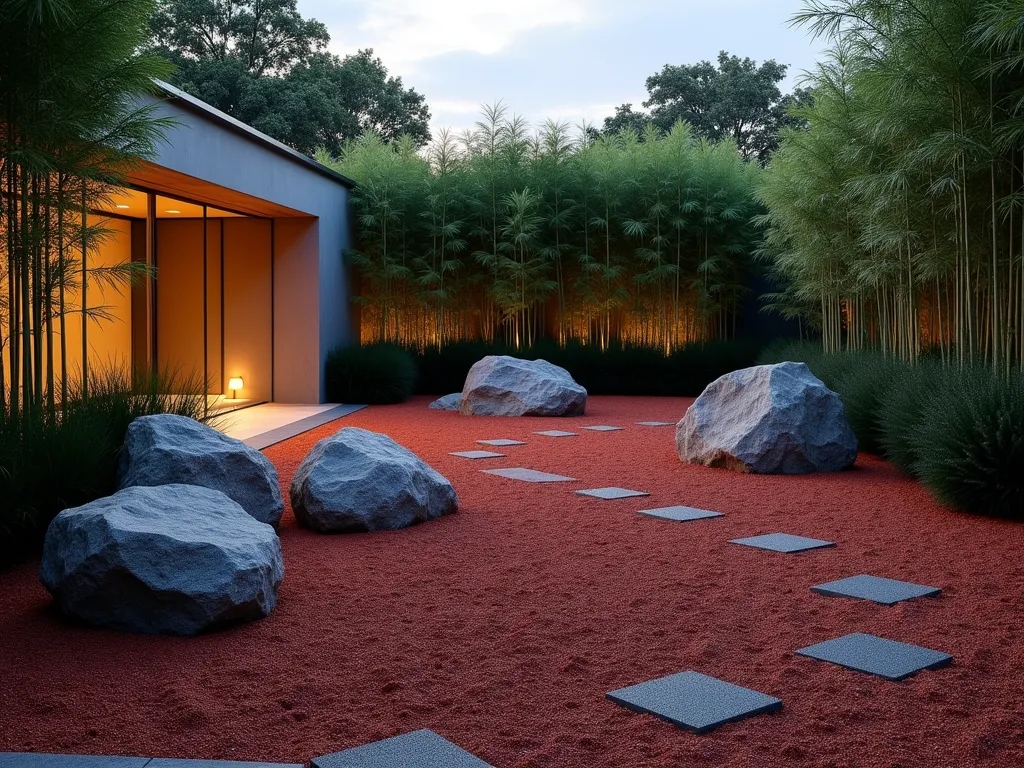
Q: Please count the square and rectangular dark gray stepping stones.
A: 13